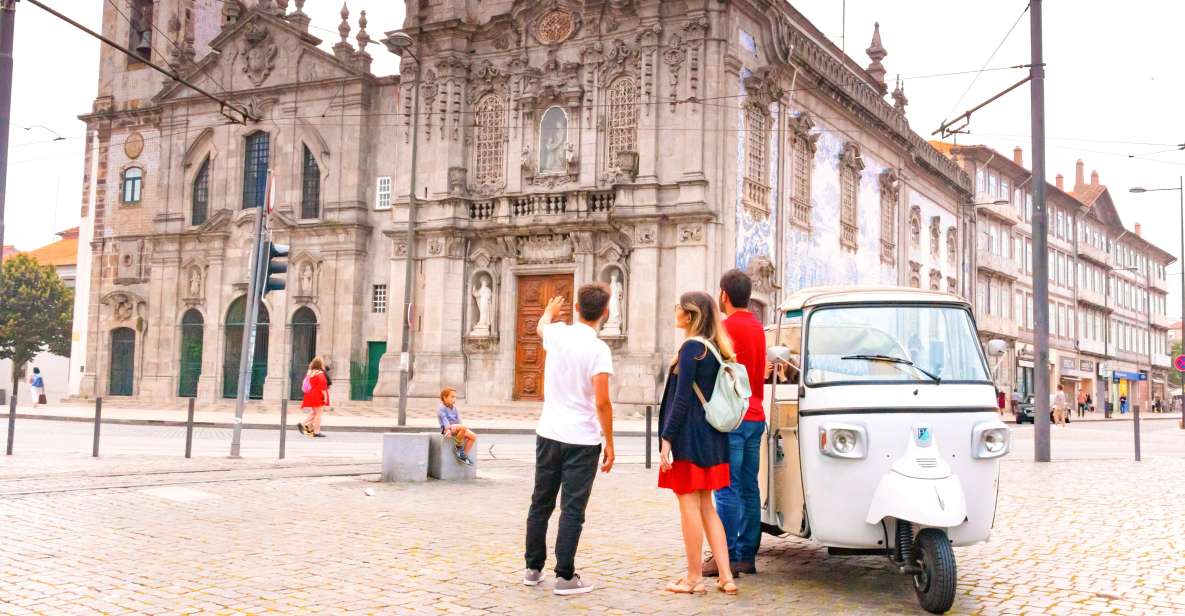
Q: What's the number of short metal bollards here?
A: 6